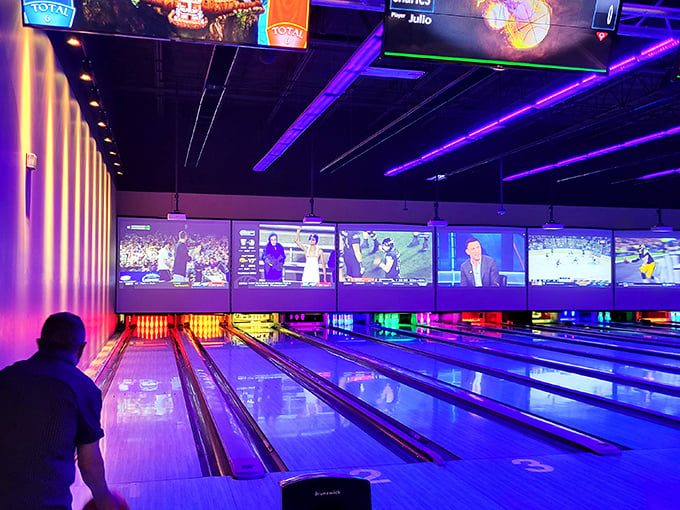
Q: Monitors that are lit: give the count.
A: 8